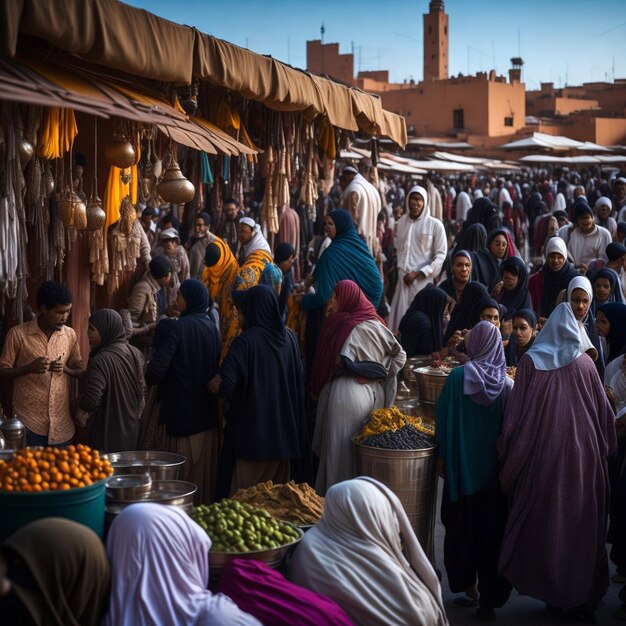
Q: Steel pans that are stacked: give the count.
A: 3